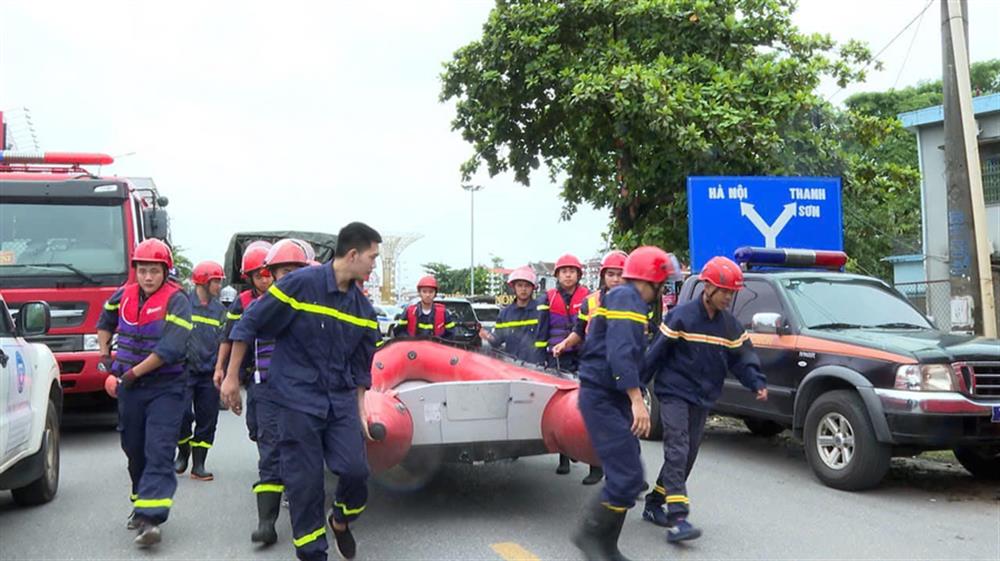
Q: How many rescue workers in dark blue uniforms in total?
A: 11